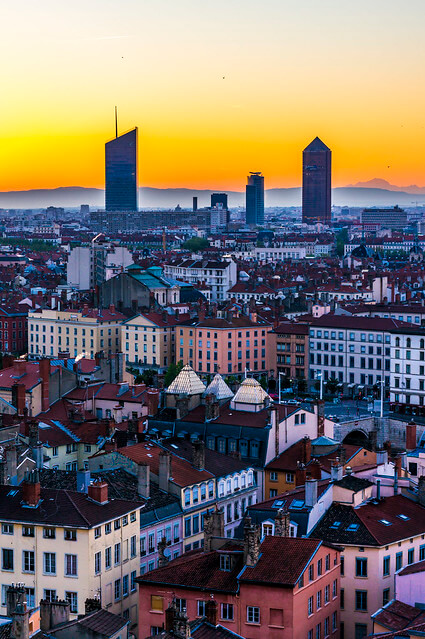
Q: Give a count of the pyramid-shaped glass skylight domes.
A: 3